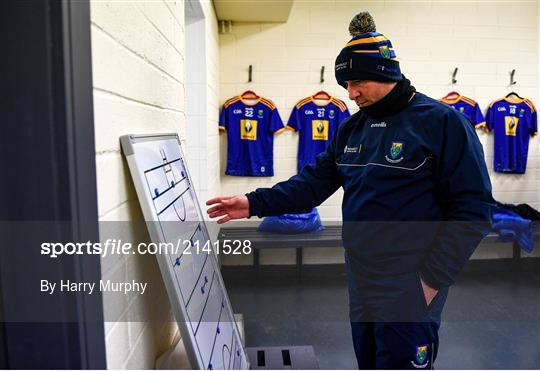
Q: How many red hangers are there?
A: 3